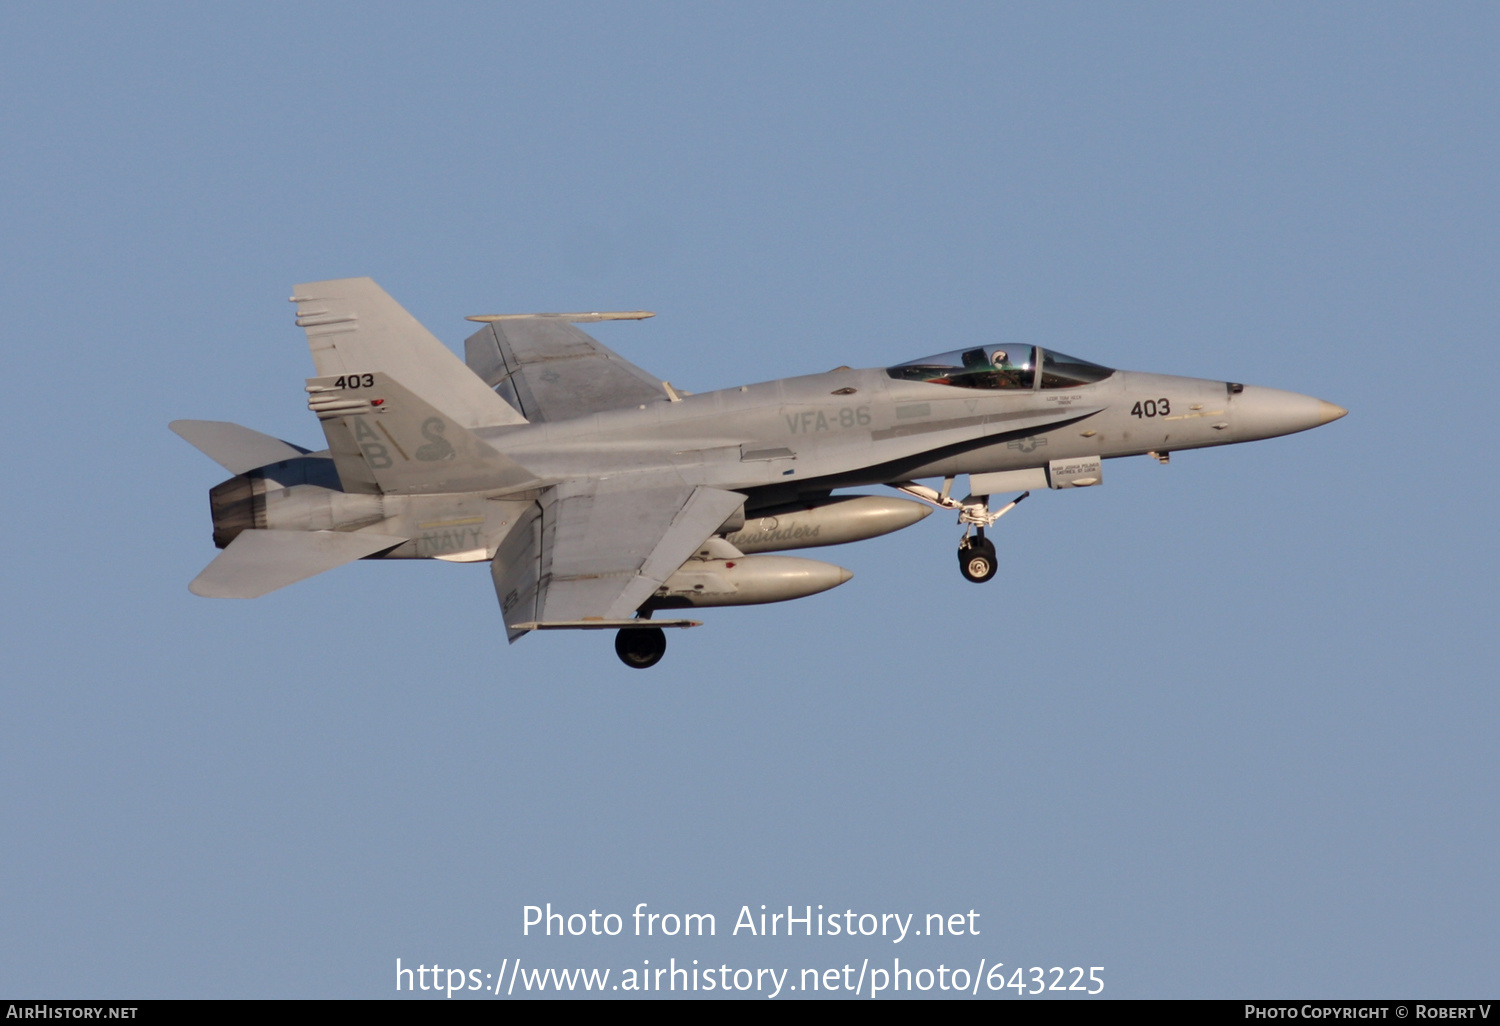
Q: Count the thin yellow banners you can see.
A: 3